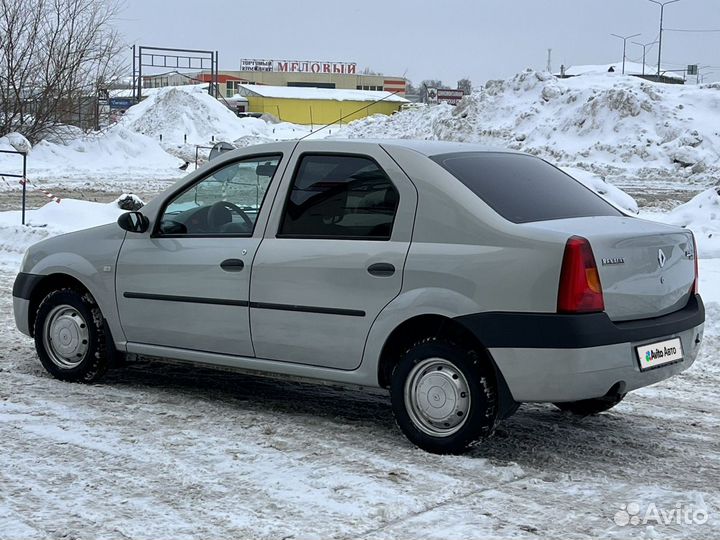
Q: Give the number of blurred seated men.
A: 0